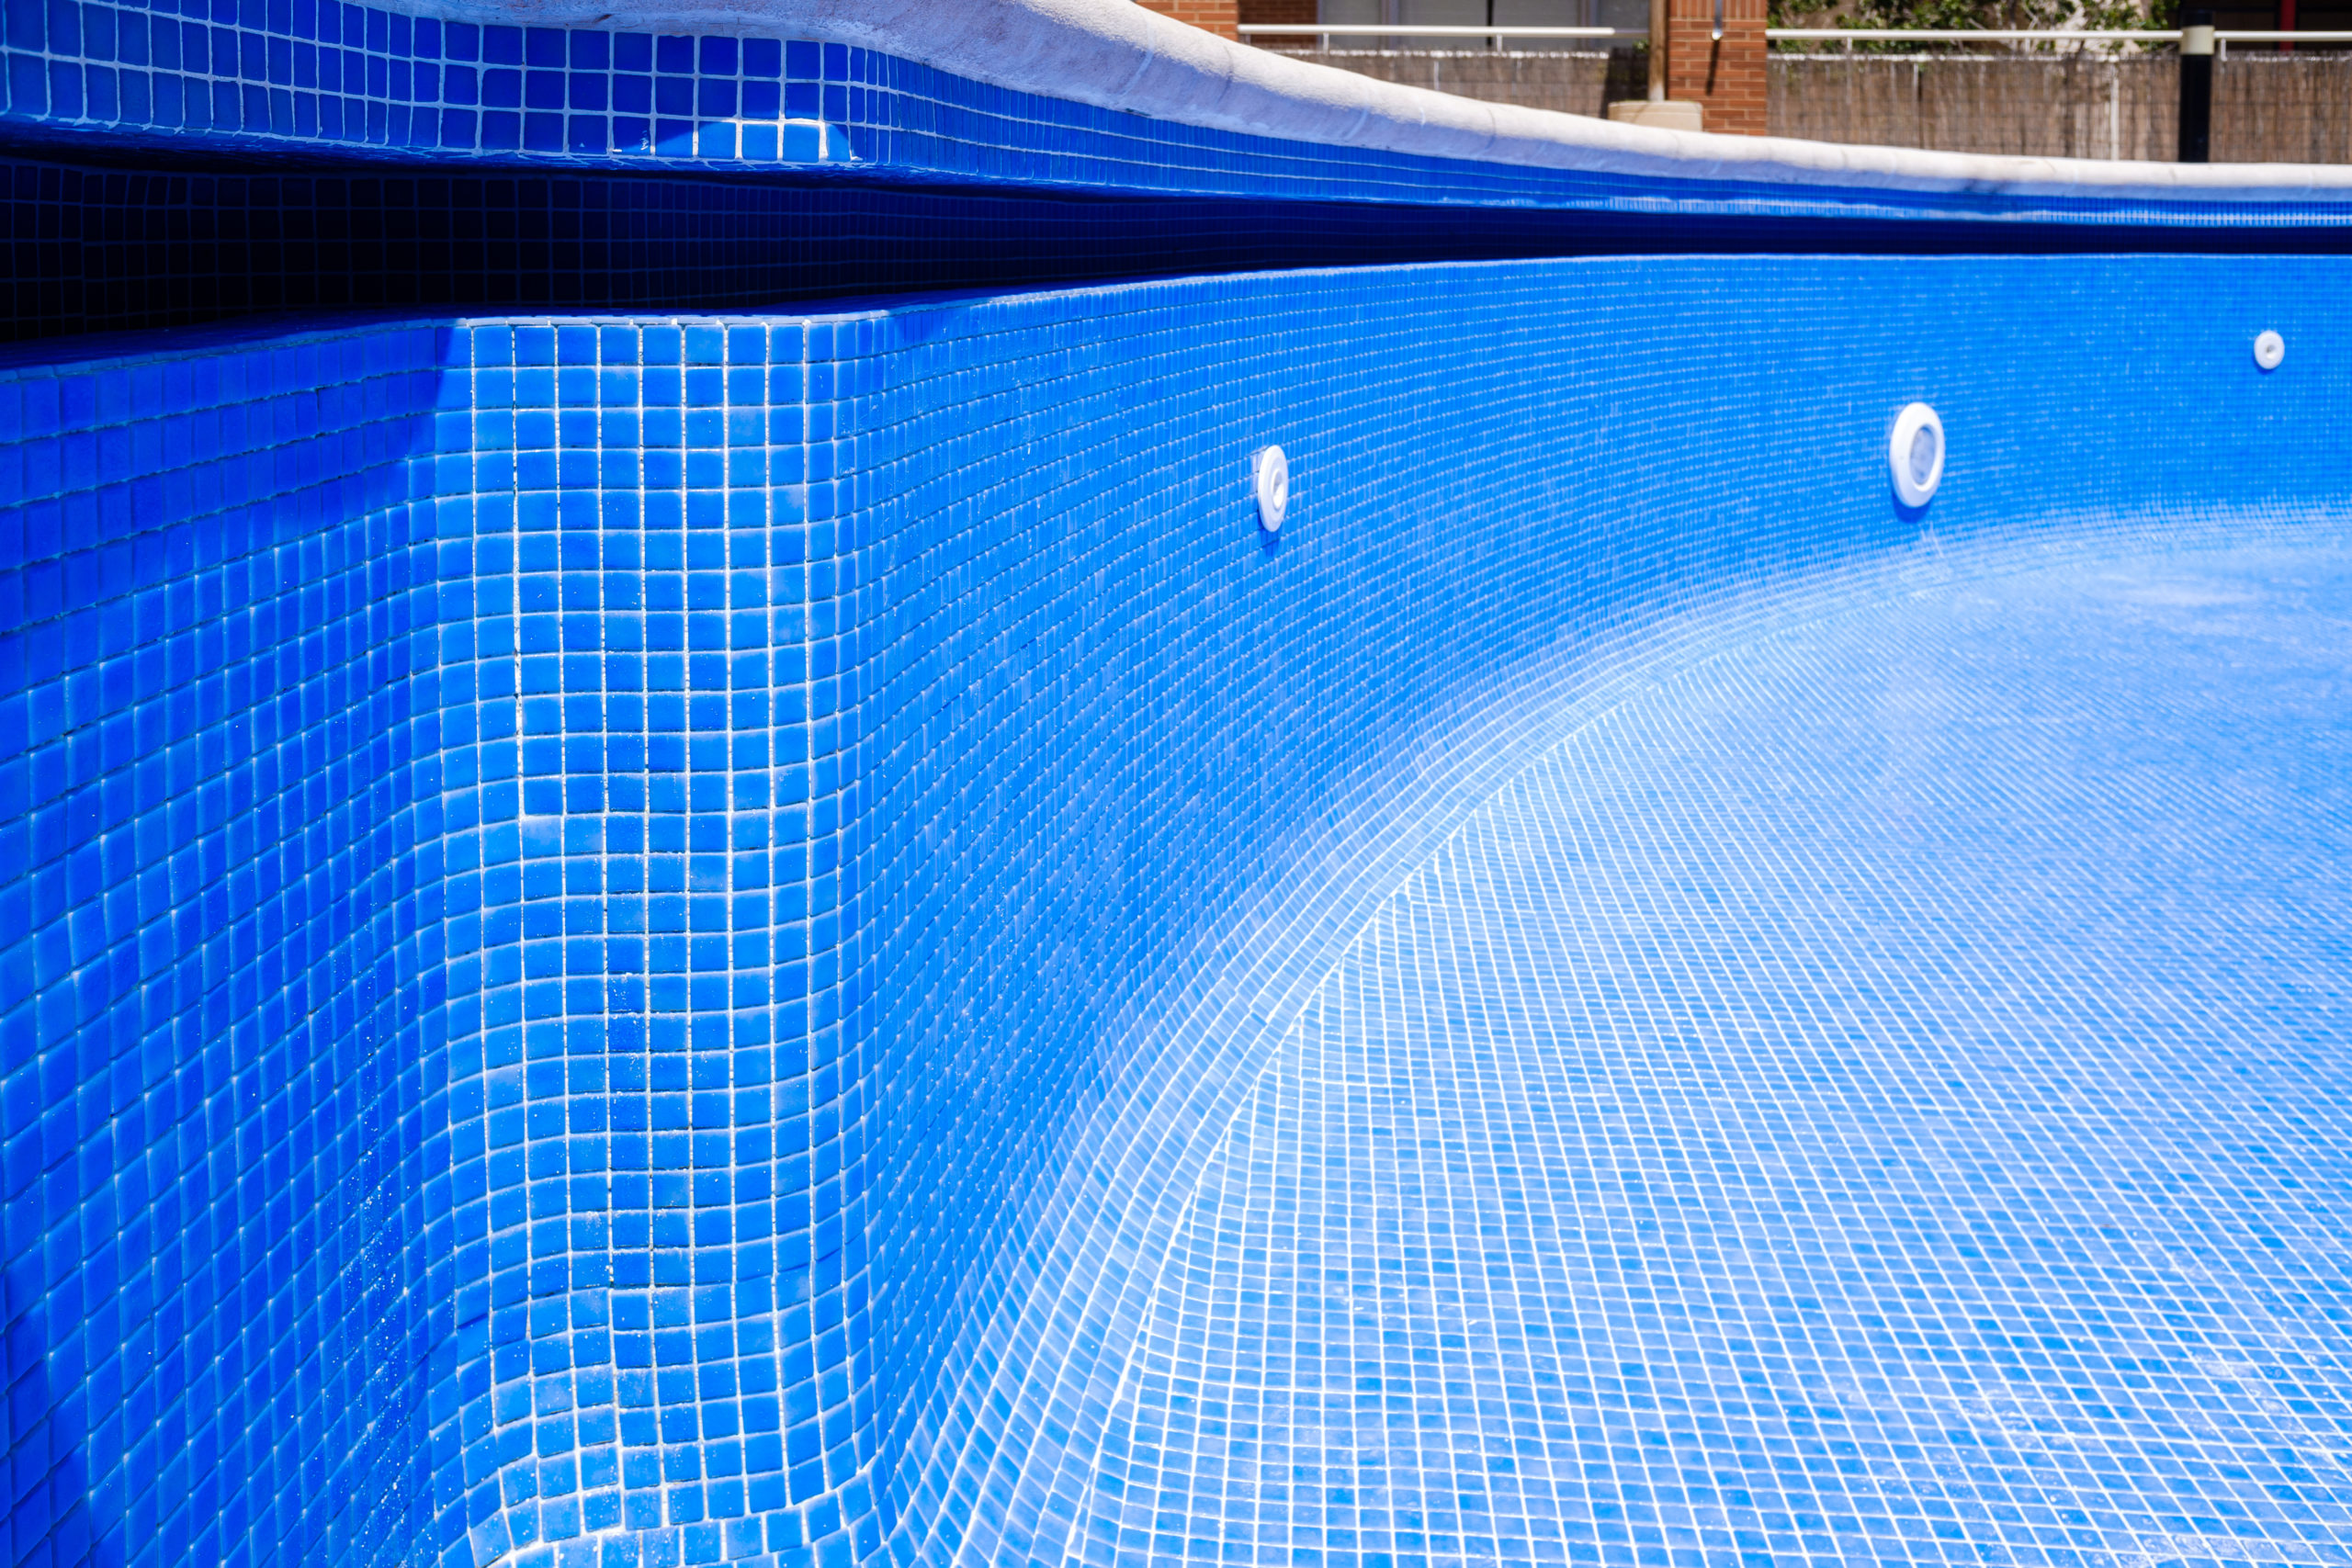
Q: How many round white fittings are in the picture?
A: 3